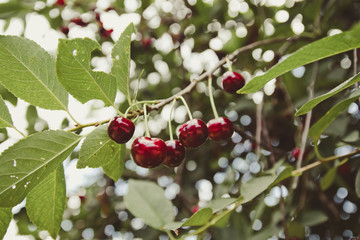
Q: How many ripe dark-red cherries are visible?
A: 6